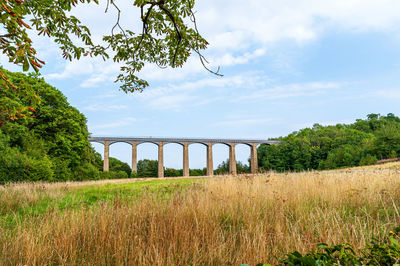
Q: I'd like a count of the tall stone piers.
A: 7